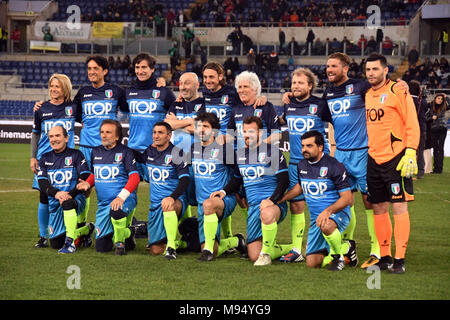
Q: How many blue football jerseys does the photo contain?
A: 14